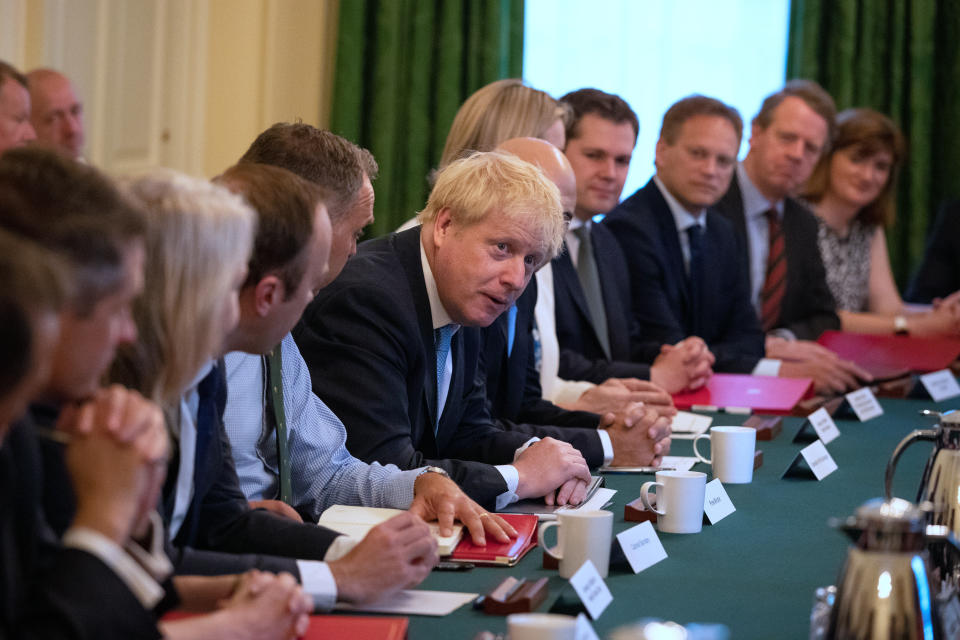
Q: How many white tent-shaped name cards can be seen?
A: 8